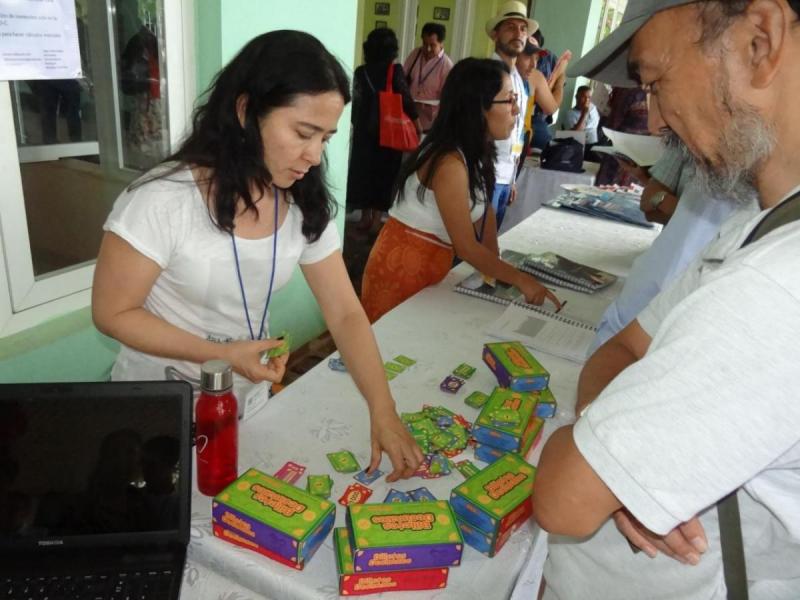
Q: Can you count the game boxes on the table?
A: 10